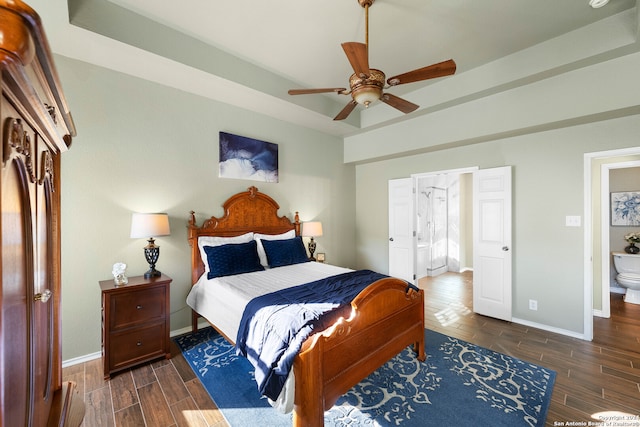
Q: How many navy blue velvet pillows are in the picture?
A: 2